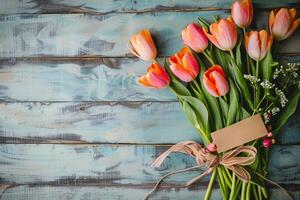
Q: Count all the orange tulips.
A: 9